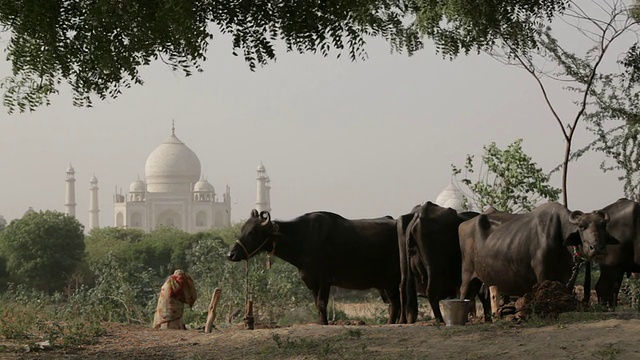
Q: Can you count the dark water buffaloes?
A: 4